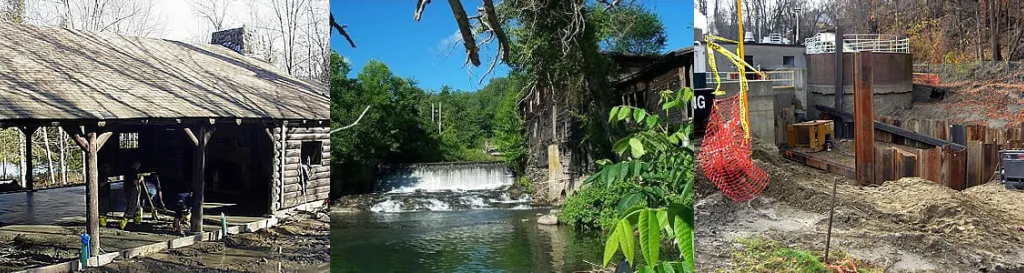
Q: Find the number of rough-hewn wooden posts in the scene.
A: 3